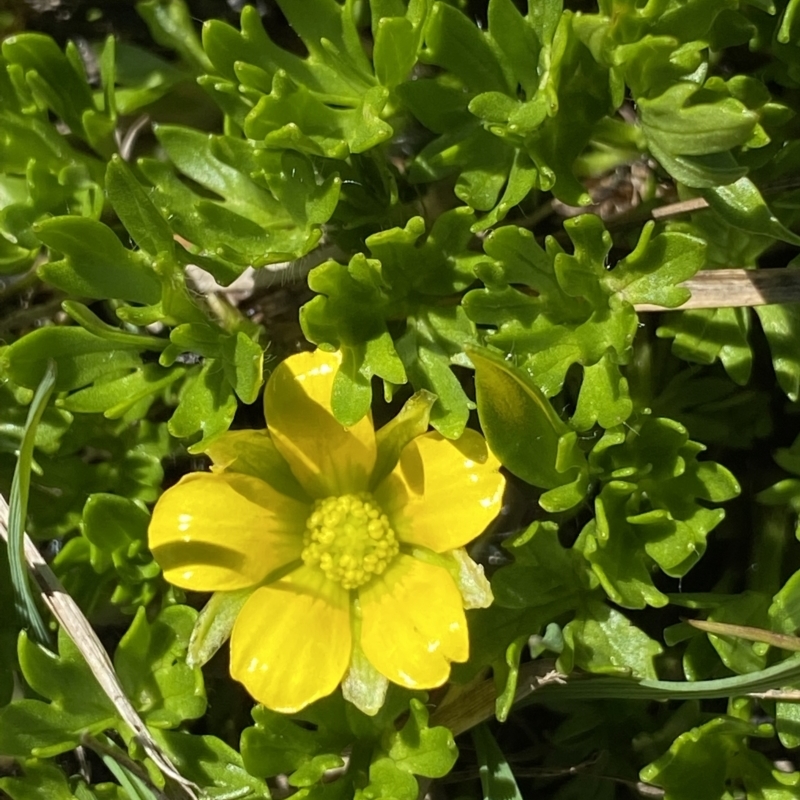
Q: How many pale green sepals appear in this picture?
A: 5